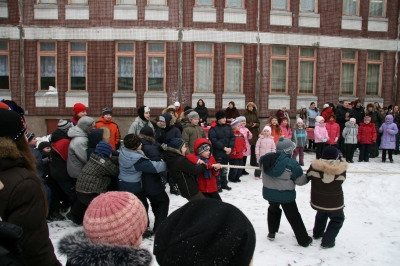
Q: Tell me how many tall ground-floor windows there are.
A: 11